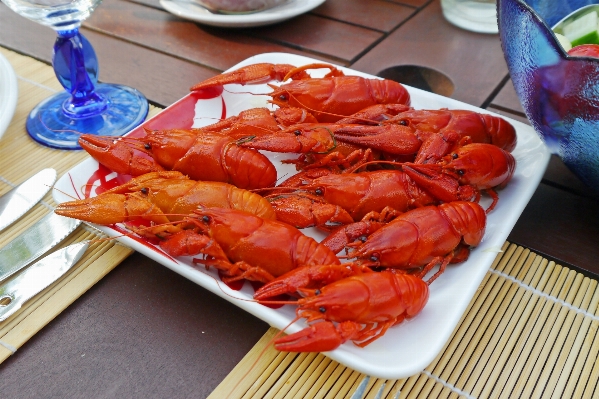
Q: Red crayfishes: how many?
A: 9